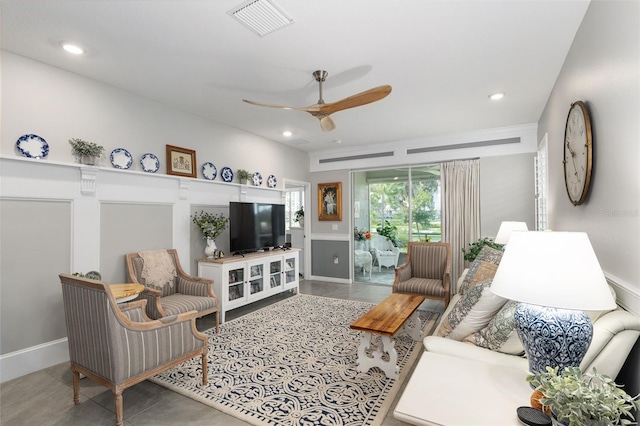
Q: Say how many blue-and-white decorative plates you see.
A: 7